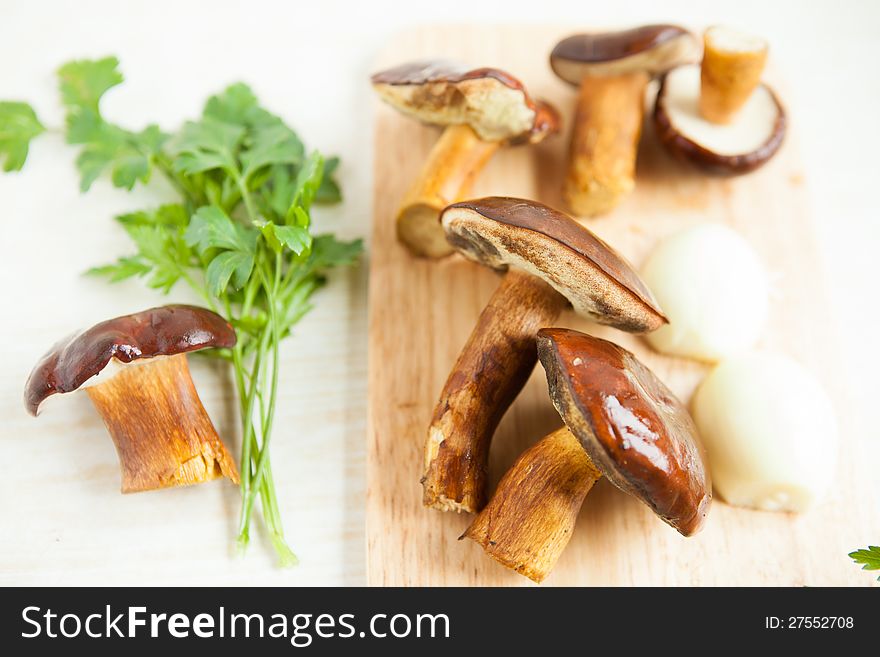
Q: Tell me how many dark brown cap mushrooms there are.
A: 6